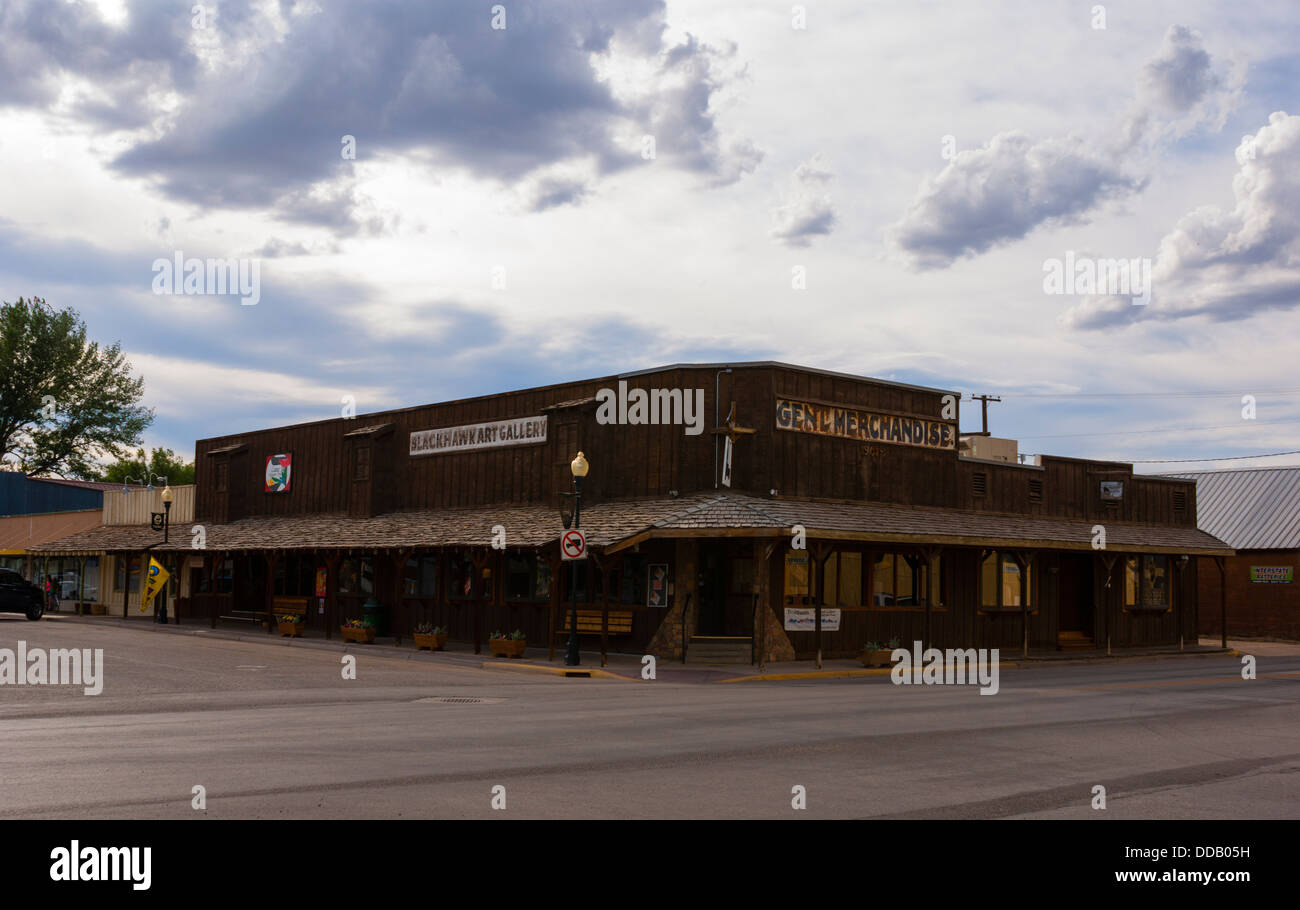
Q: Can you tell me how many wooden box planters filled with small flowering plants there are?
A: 5